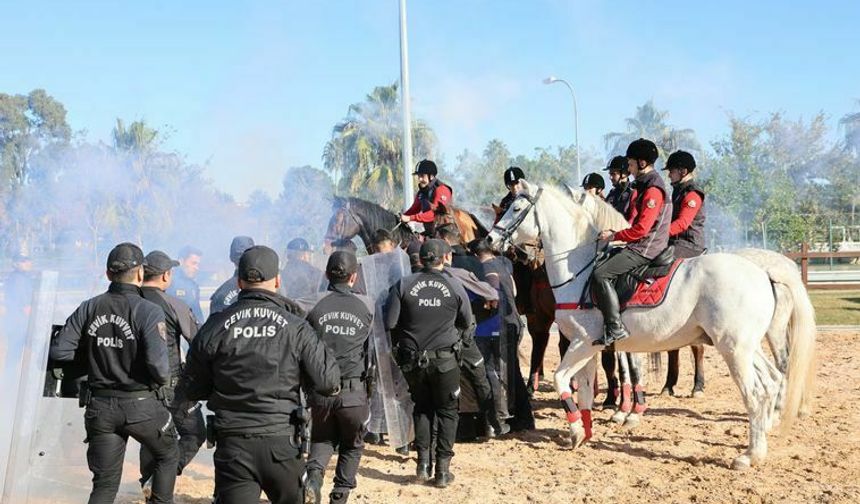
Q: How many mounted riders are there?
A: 6